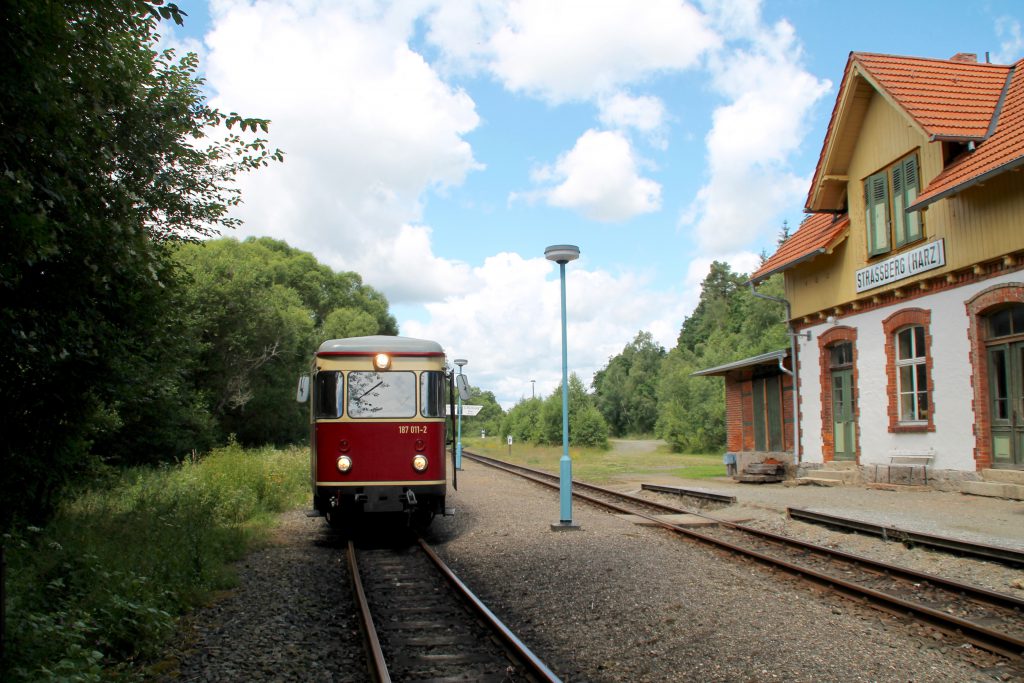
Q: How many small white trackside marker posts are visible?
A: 2